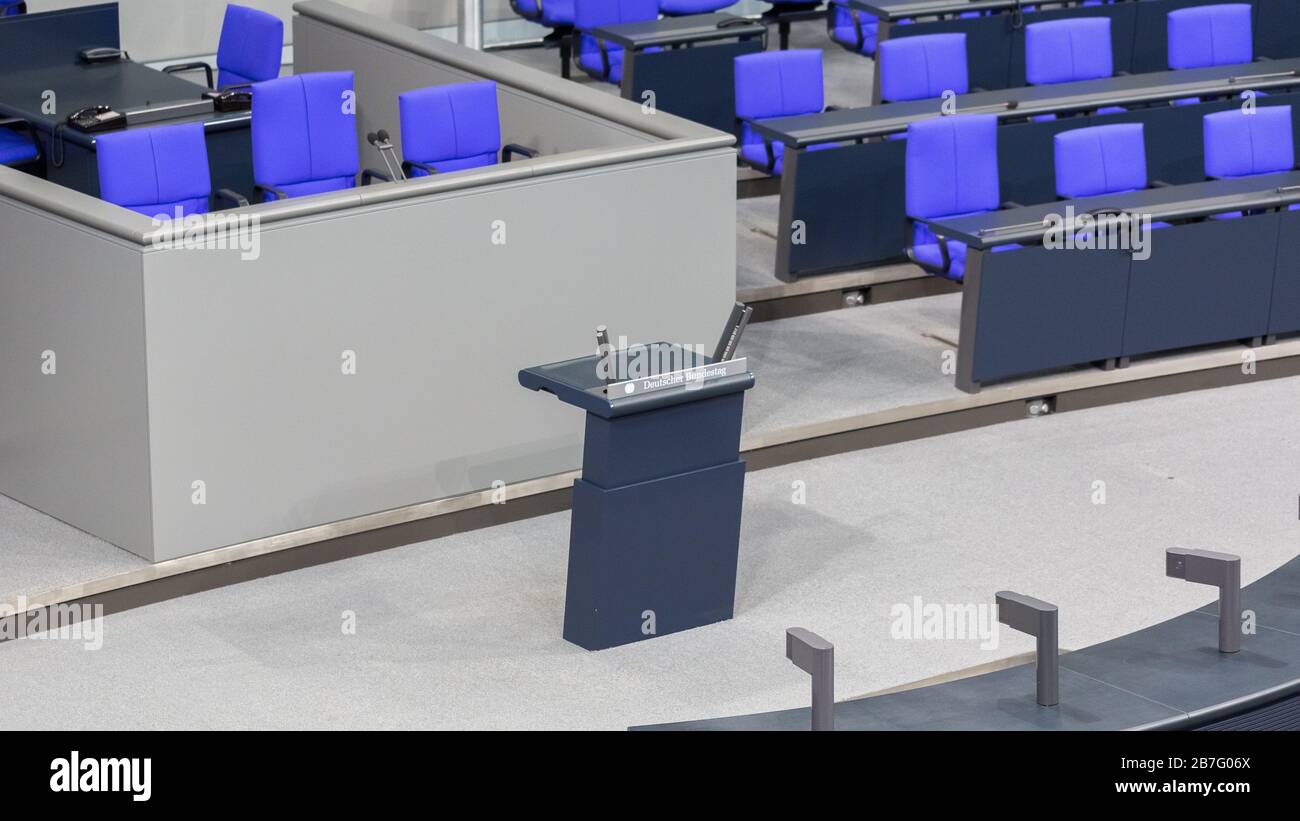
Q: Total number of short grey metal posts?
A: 3